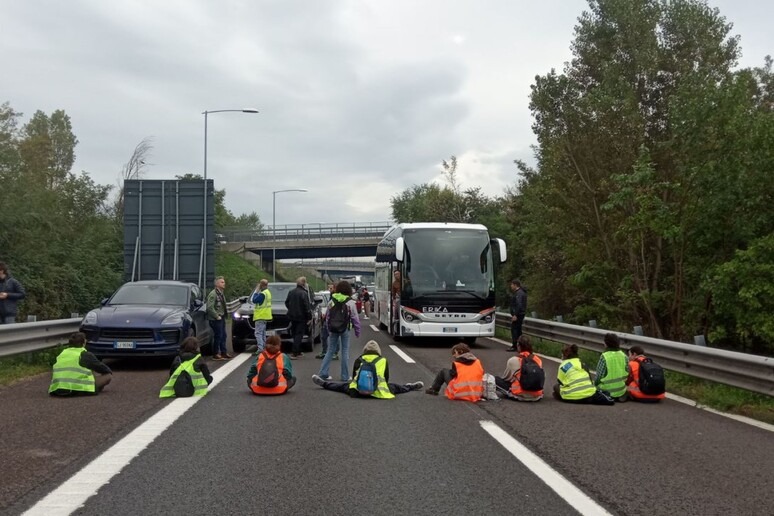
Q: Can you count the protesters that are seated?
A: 9